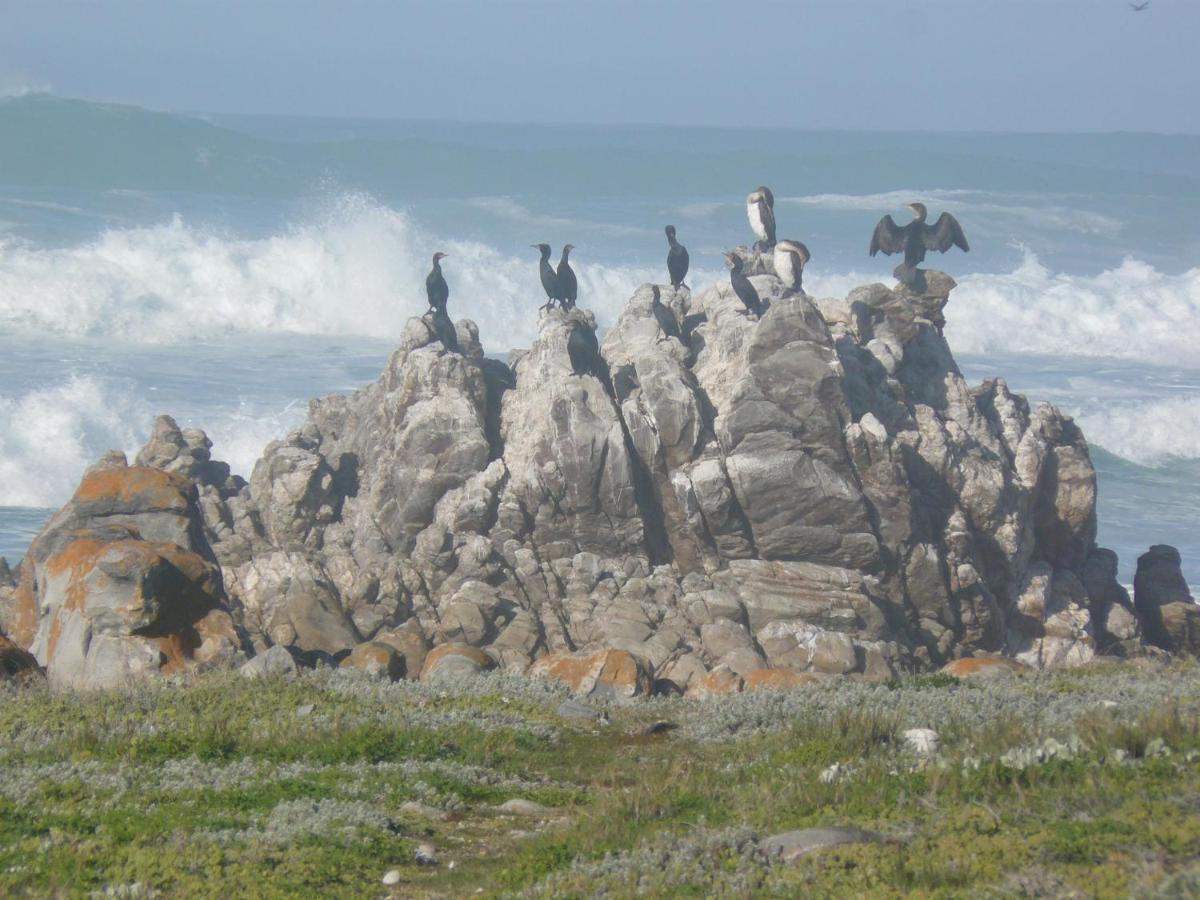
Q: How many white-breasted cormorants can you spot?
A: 2